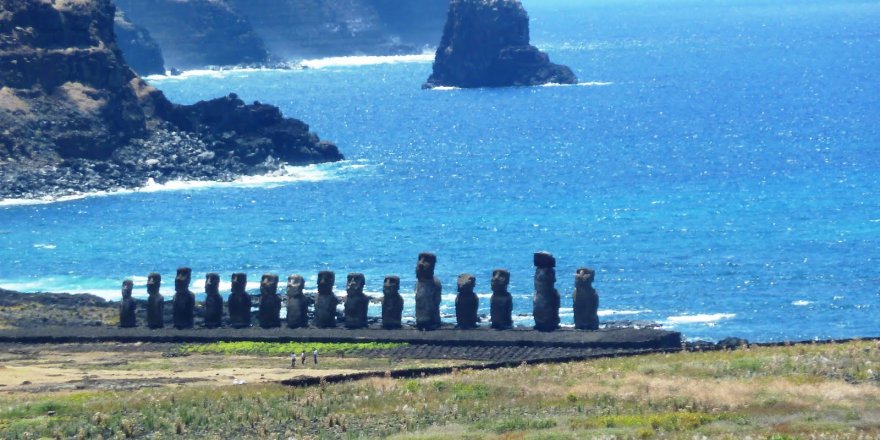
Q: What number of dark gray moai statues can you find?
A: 15